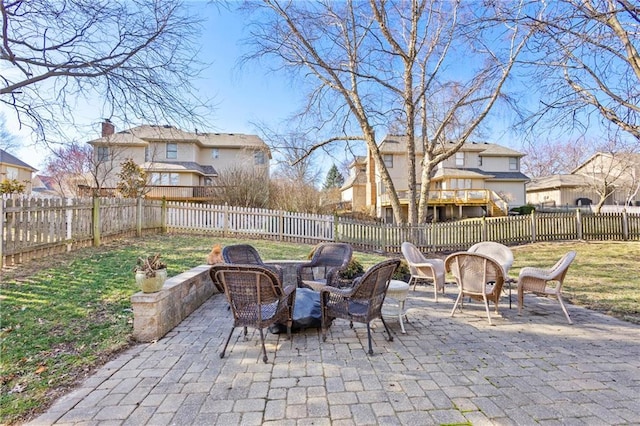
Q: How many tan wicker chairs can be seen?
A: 4